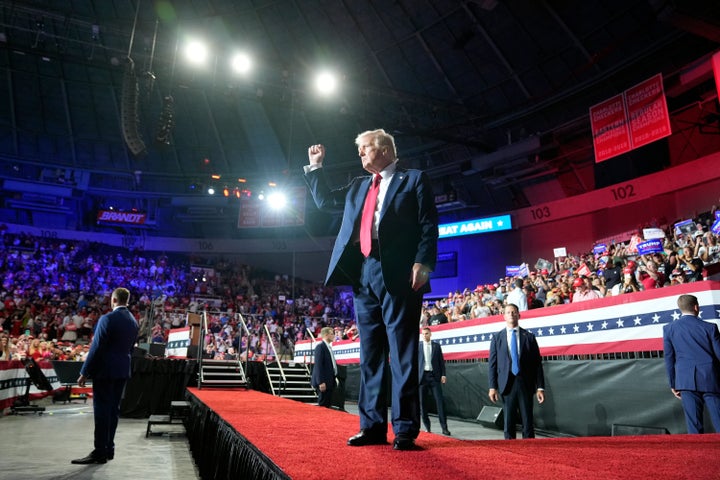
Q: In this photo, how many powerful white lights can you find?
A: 4